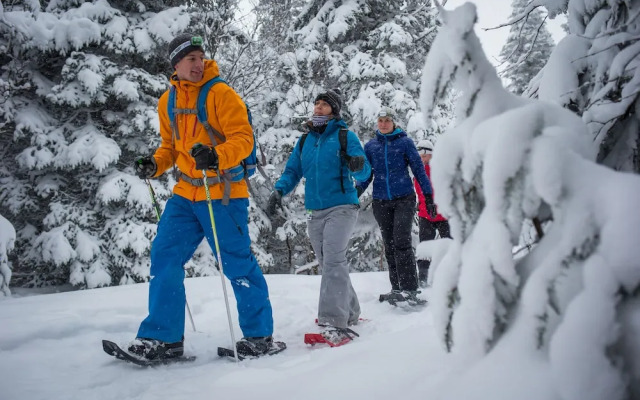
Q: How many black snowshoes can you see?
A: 4